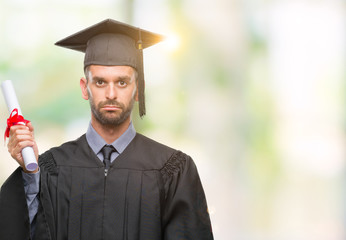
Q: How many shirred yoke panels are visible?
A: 2